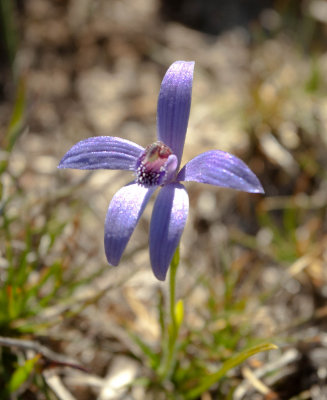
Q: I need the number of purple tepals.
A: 5